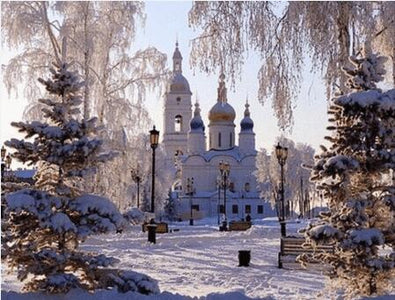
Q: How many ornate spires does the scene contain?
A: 4